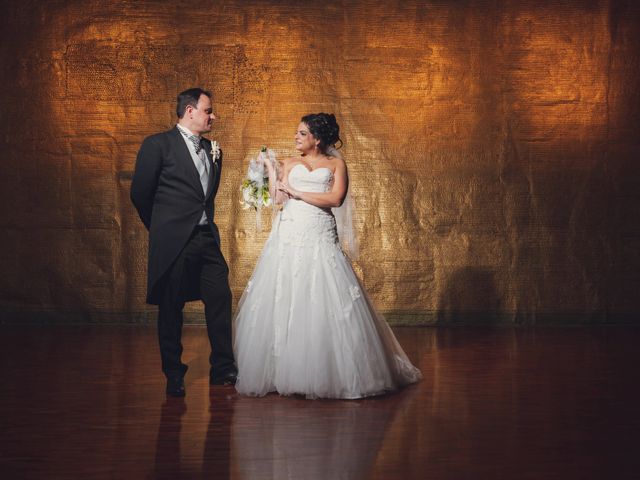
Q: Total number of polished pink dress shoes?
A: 0